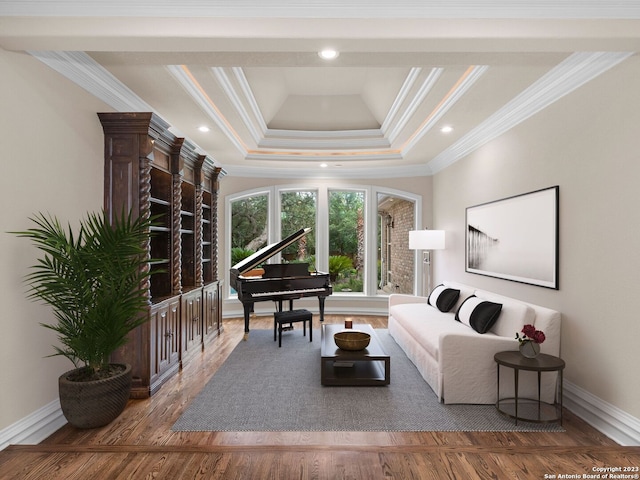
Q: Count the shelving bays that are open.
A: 3